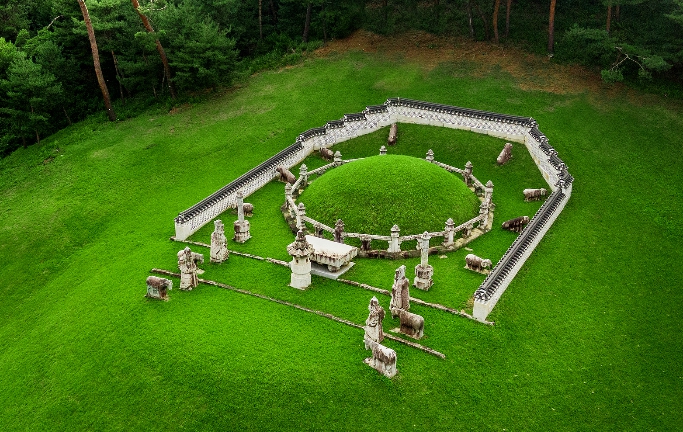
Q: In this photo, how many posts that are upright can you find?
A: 12